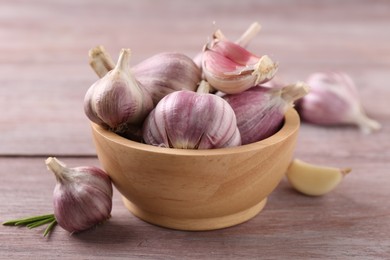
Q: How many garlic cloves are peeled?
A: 1